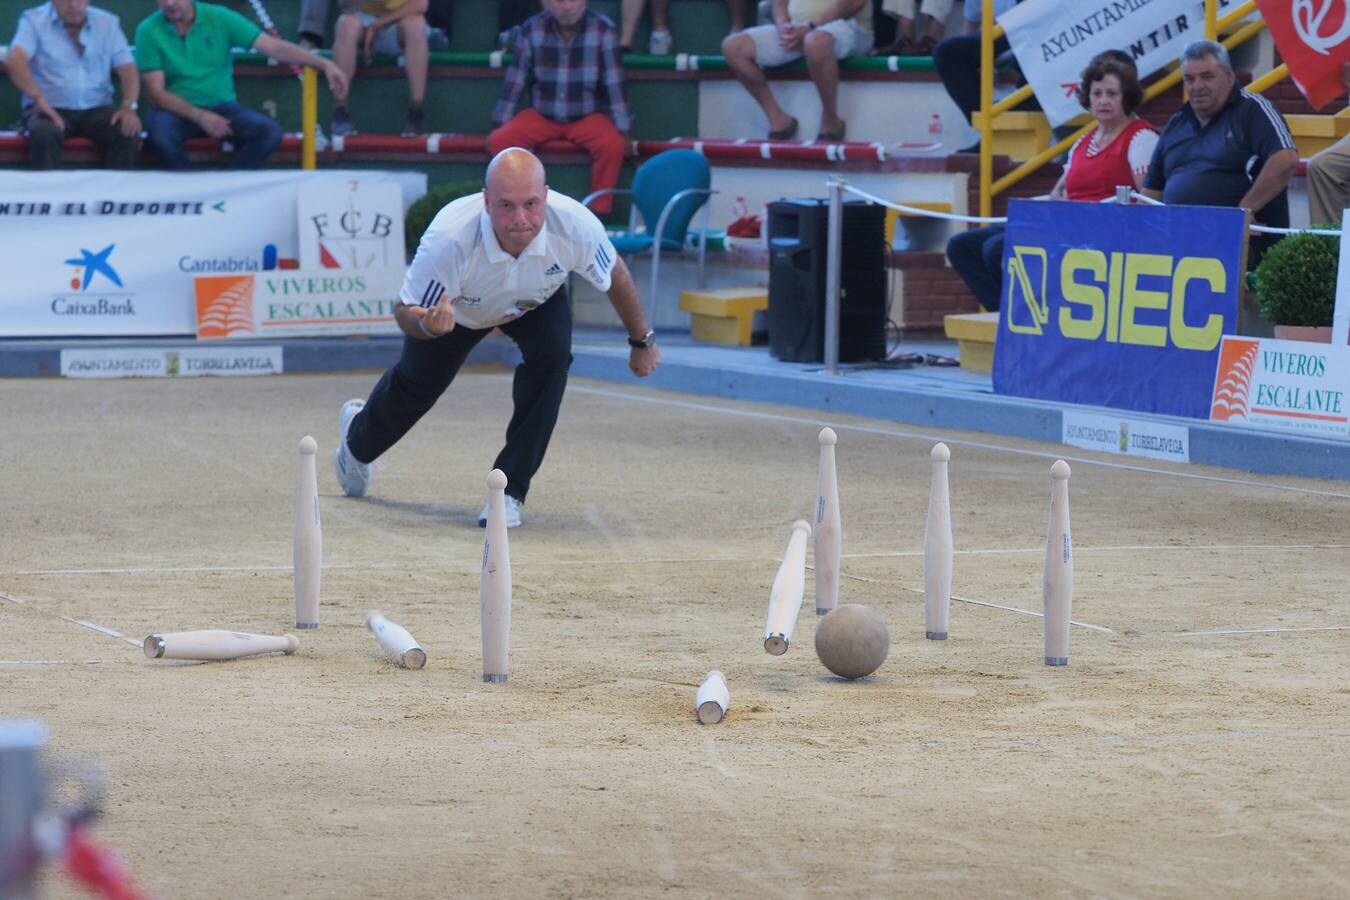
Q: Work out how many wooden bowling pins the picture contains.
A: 9